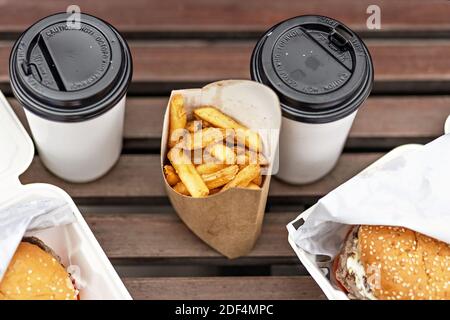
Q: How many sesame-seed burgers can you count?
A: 2